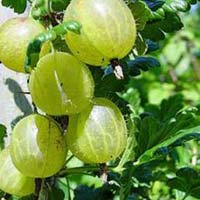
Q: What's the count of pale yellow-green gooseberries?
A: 6